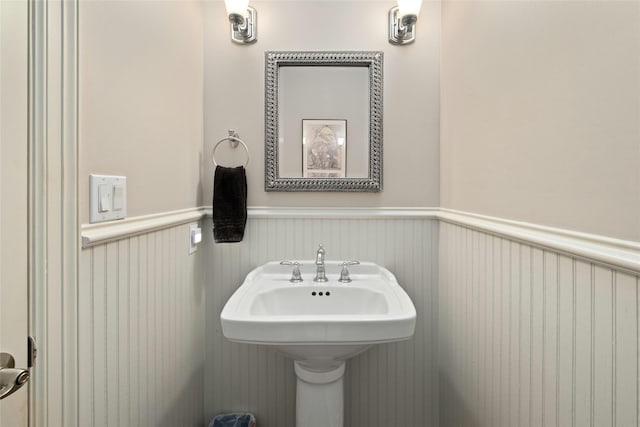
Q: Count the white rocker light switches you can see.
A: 2